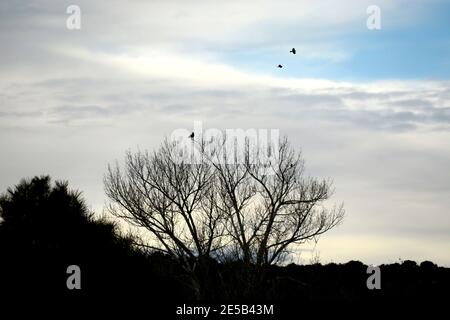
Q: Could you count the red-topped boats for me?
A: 0